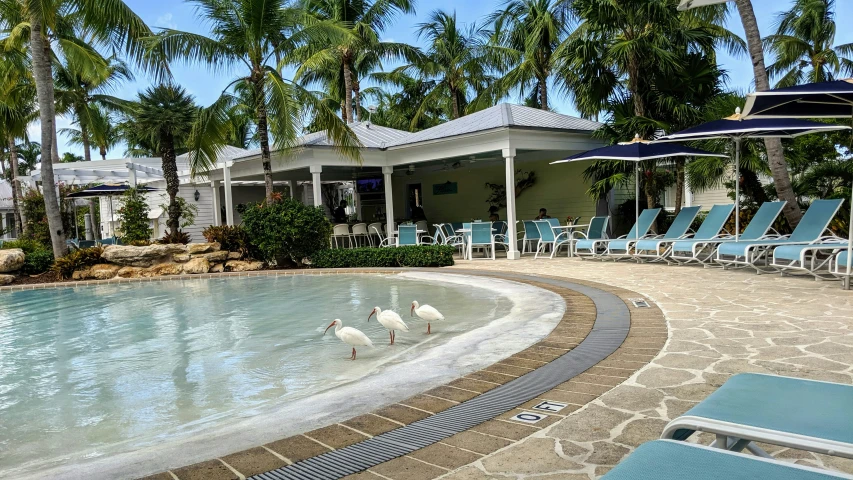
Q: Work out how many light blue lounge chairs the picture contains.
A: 9